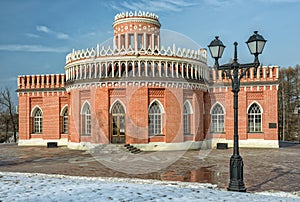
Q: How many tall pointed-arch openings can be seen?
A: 8